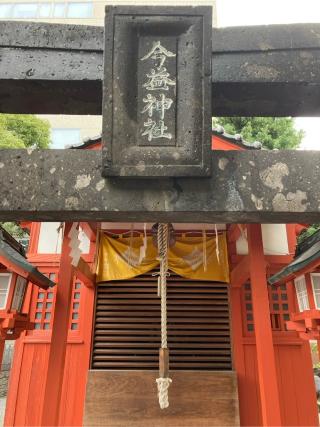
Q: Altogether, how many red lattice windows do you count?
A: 2